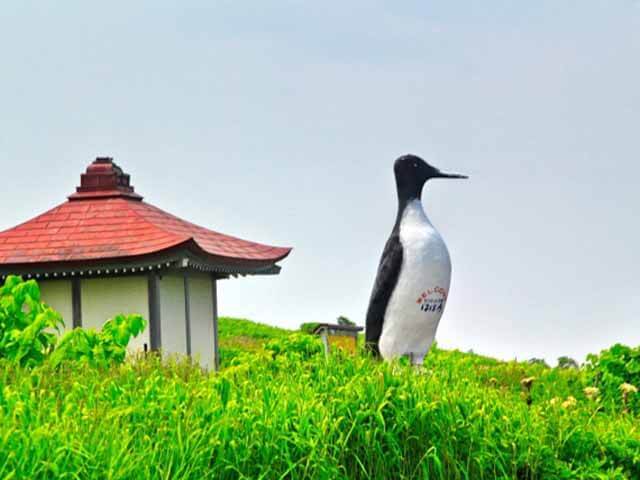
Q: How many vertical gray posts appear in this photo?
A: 4